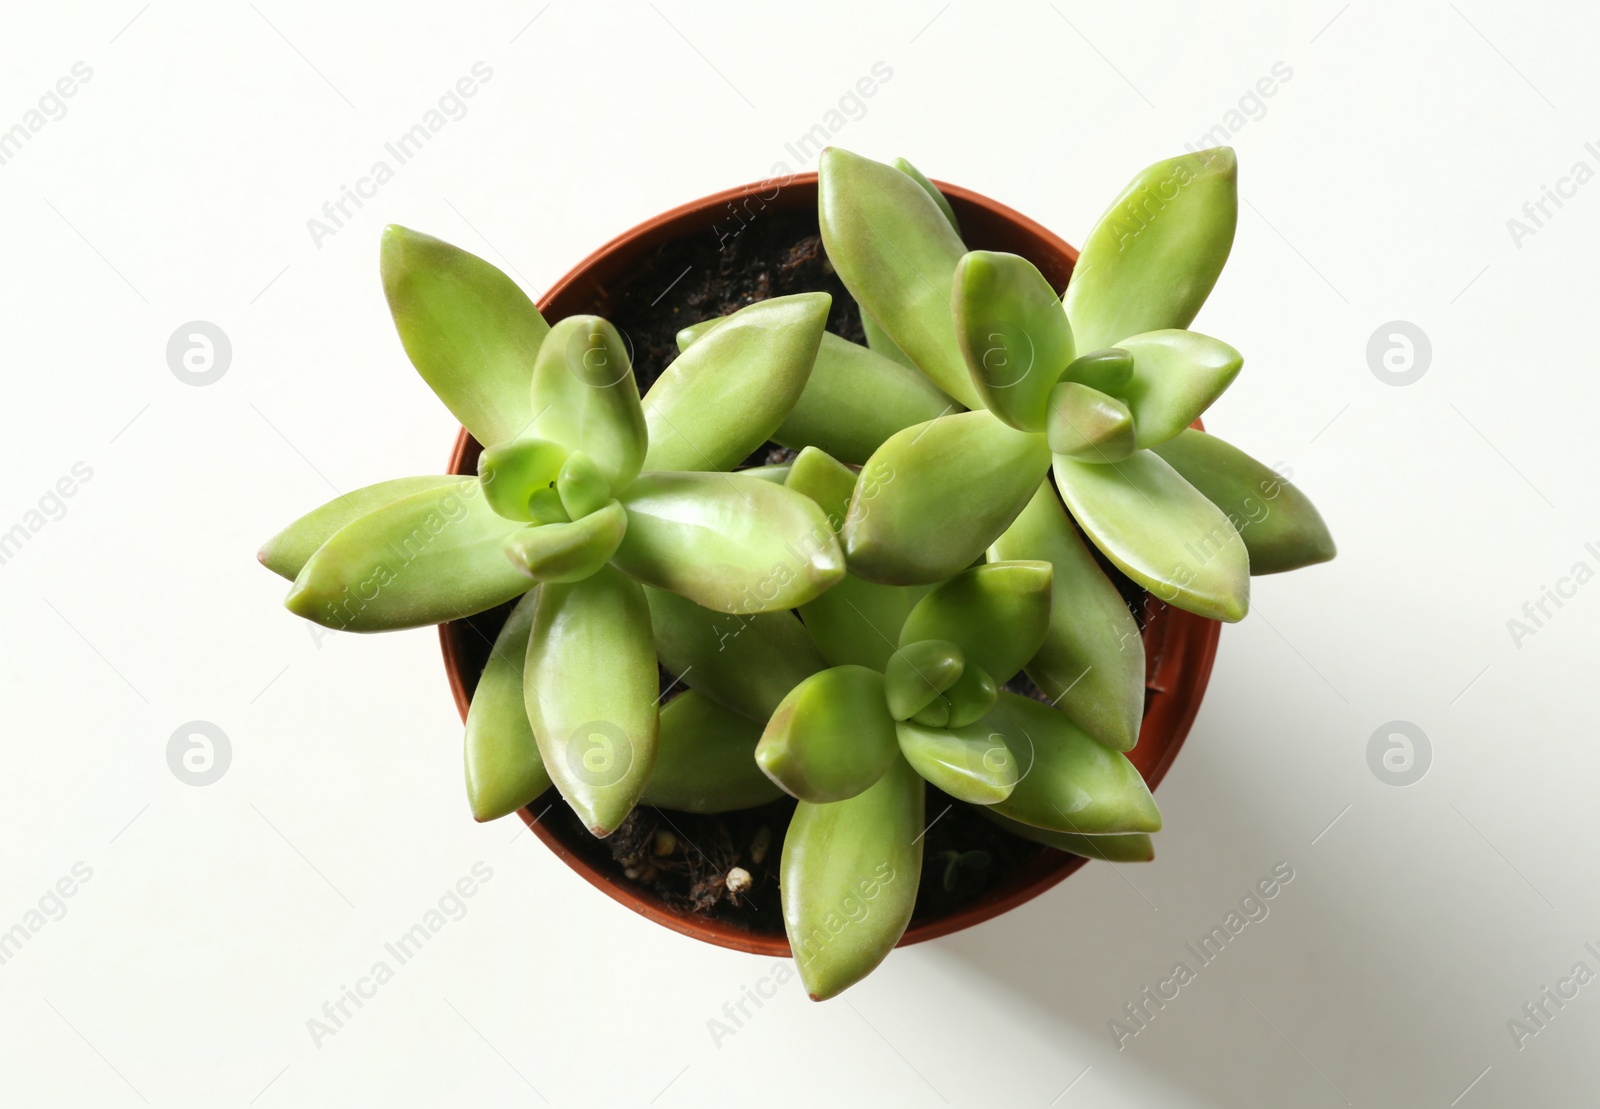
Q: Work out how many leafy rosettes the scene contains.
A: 3